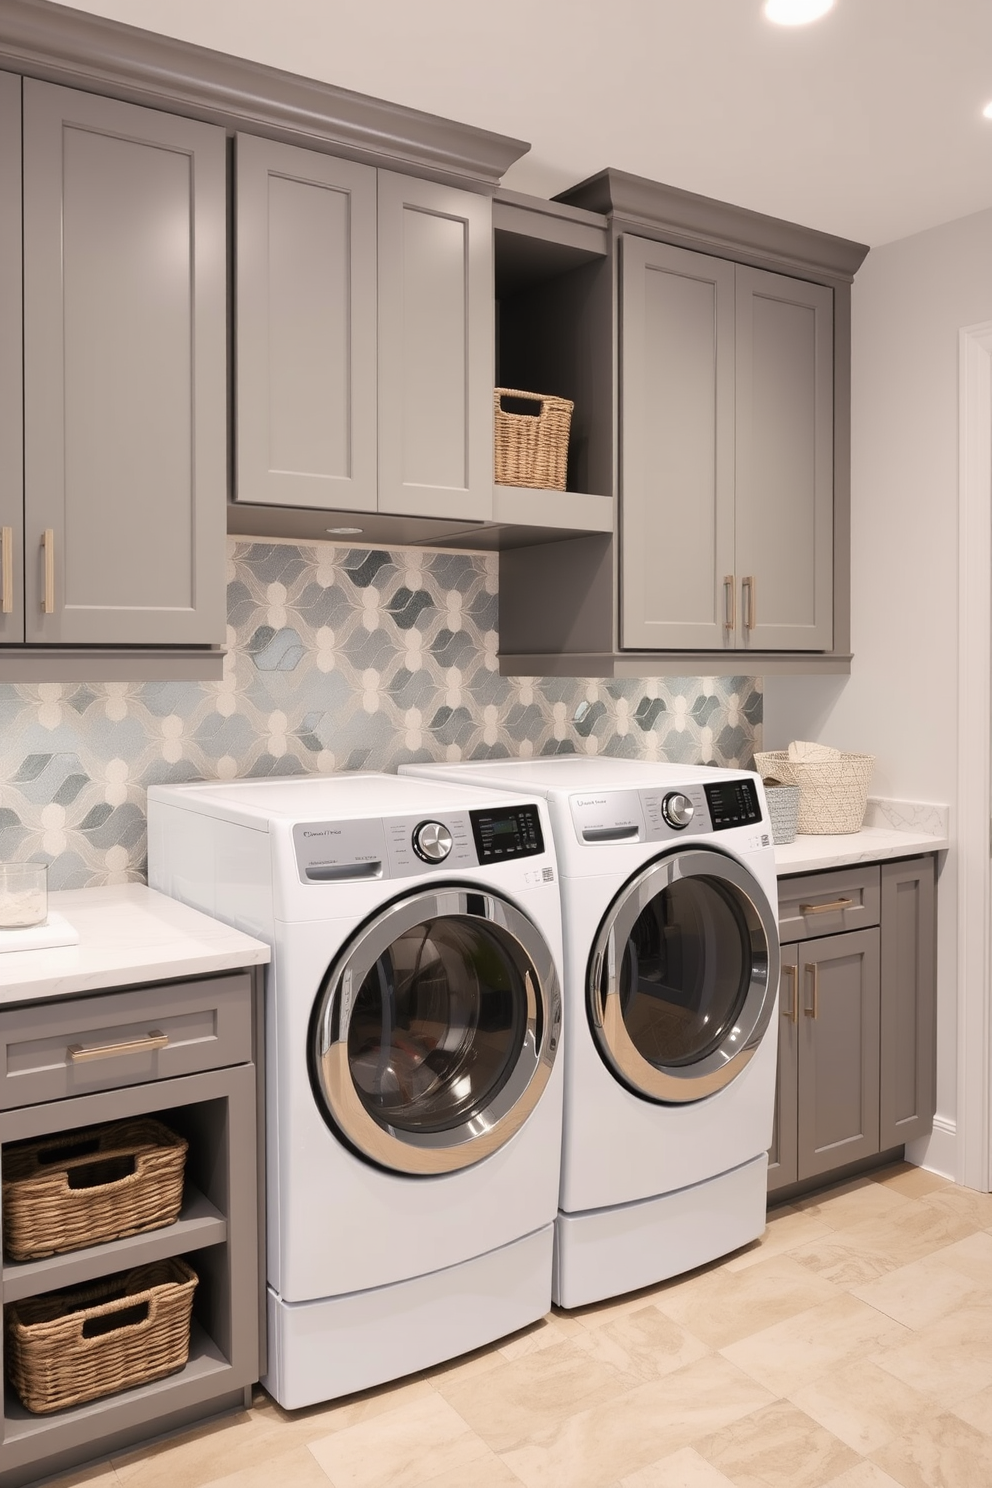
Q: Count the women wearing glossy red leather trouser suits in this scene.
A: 0